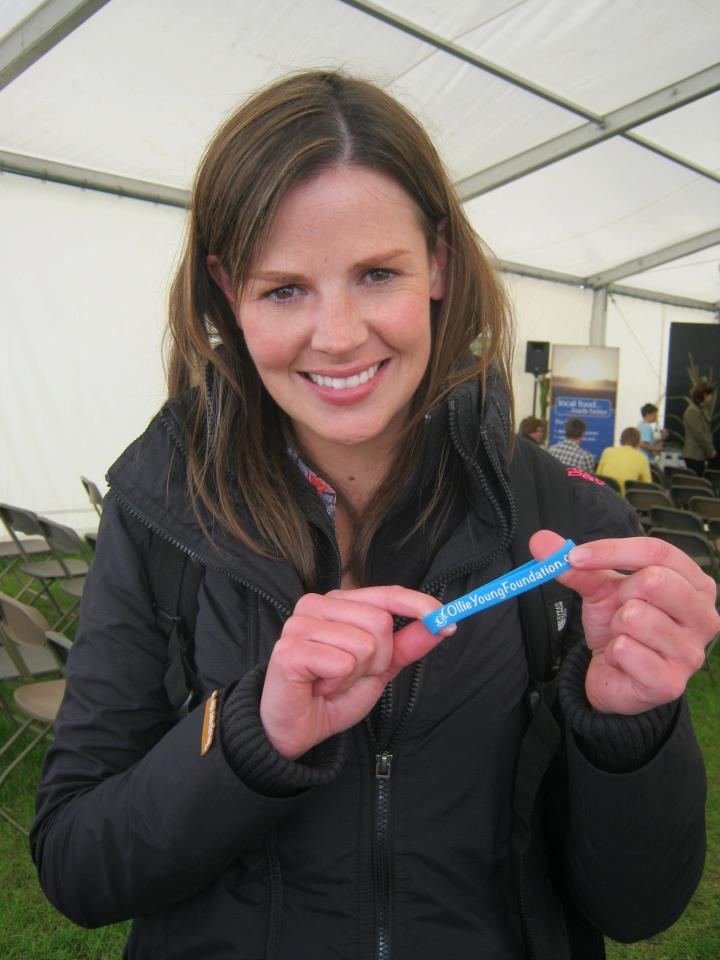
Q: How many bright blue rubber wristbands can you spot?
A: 1